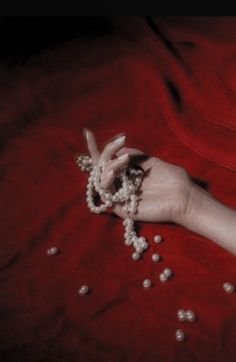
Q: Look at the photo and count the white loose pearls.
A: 11